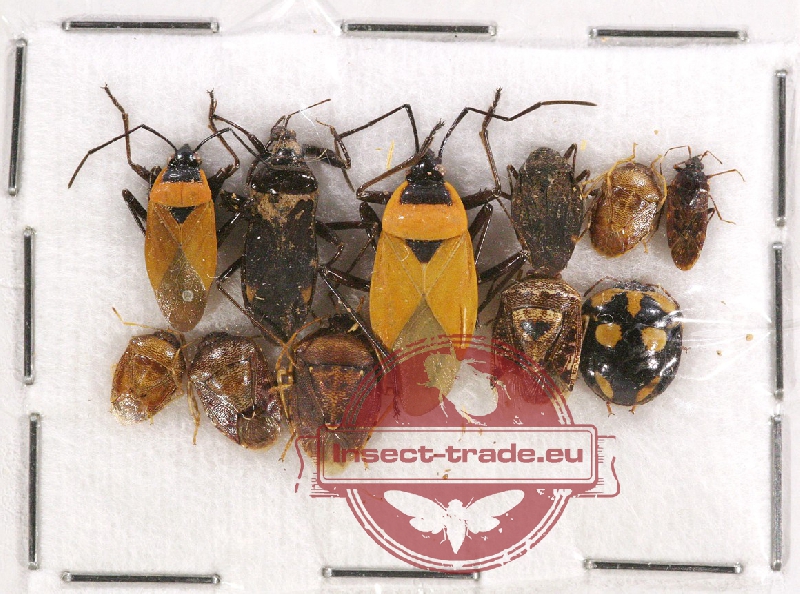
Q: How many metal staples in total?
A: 12